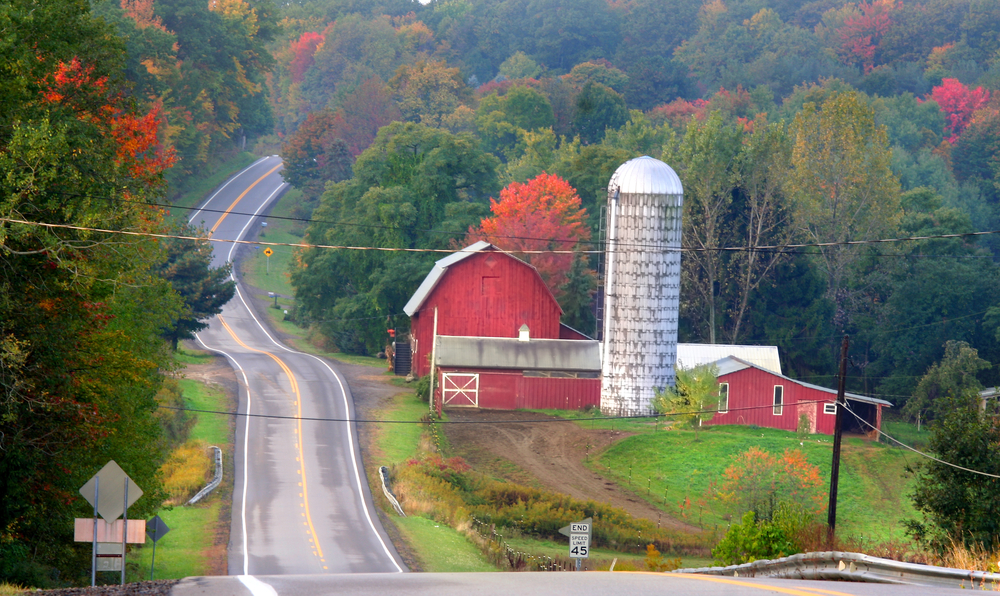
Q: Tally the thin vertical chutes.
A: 1